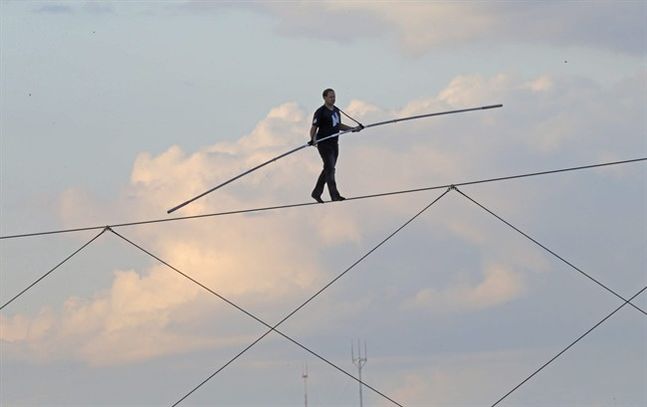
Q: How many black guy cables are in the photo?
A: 5